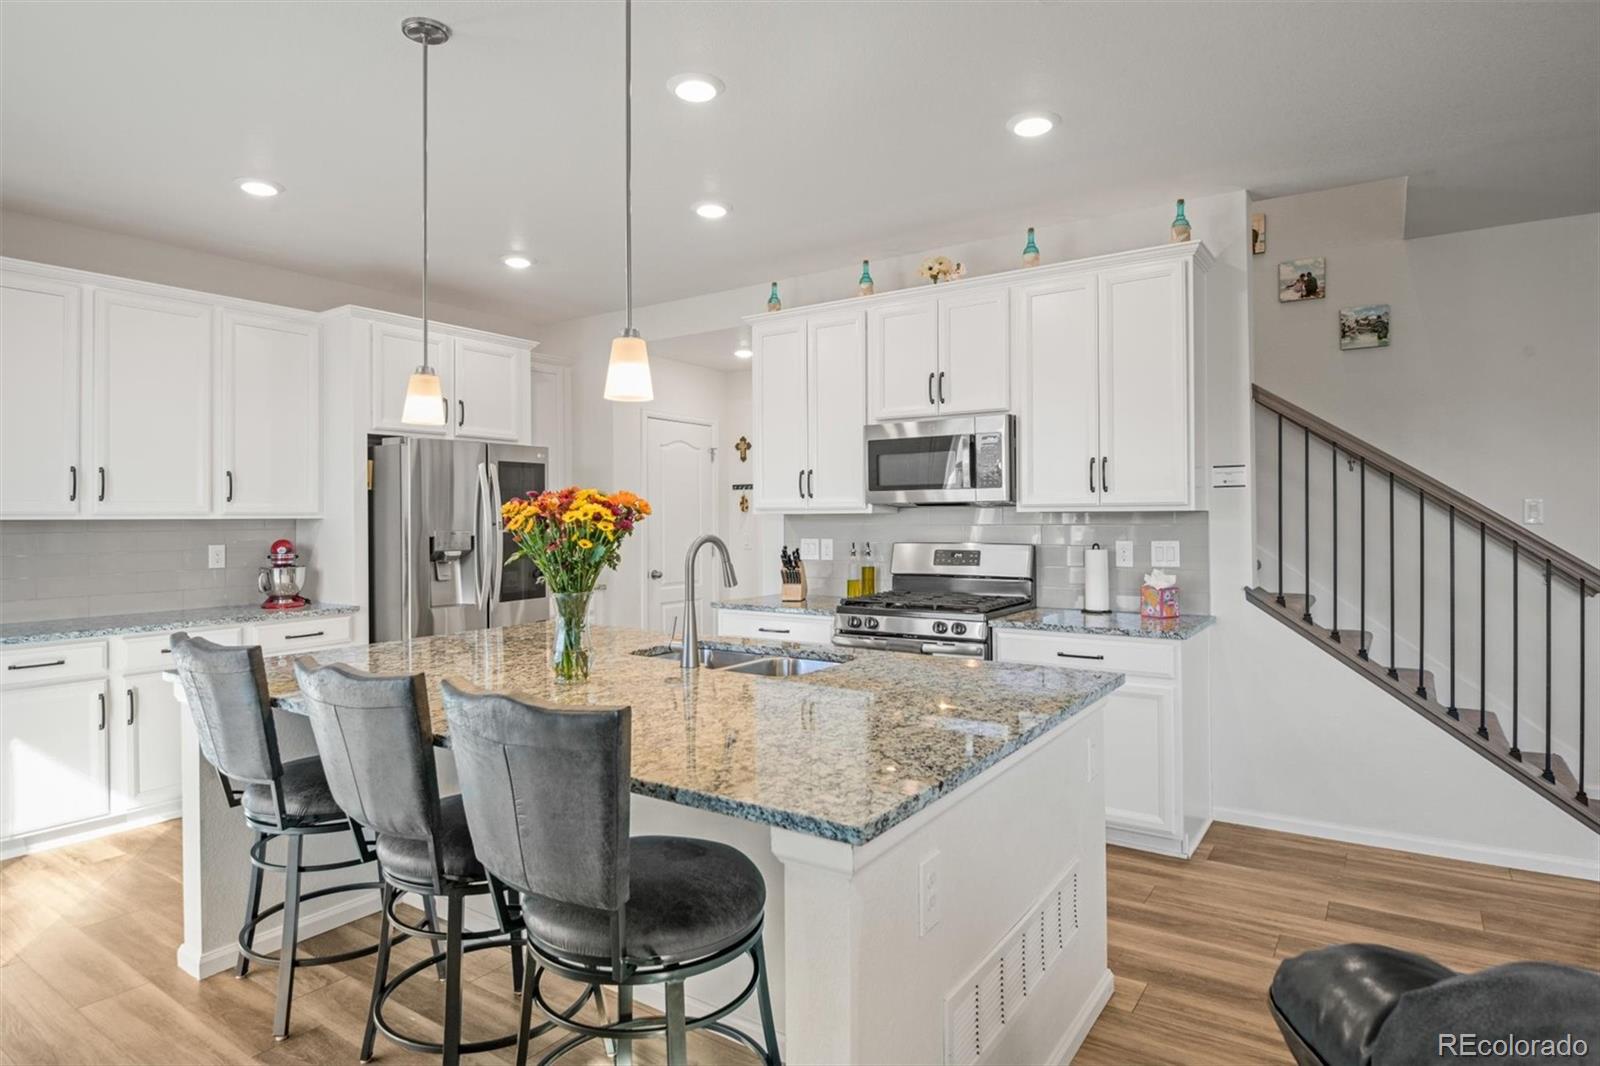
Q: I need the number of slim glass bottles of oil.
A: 2